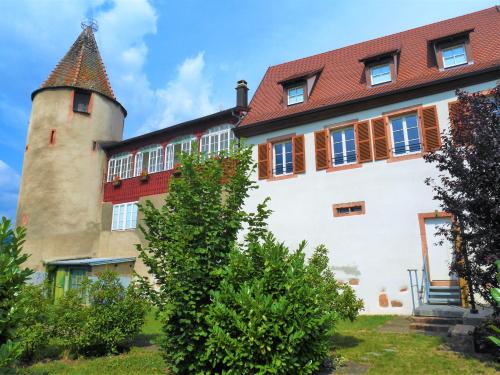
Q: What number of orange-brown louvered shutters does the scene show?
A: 7